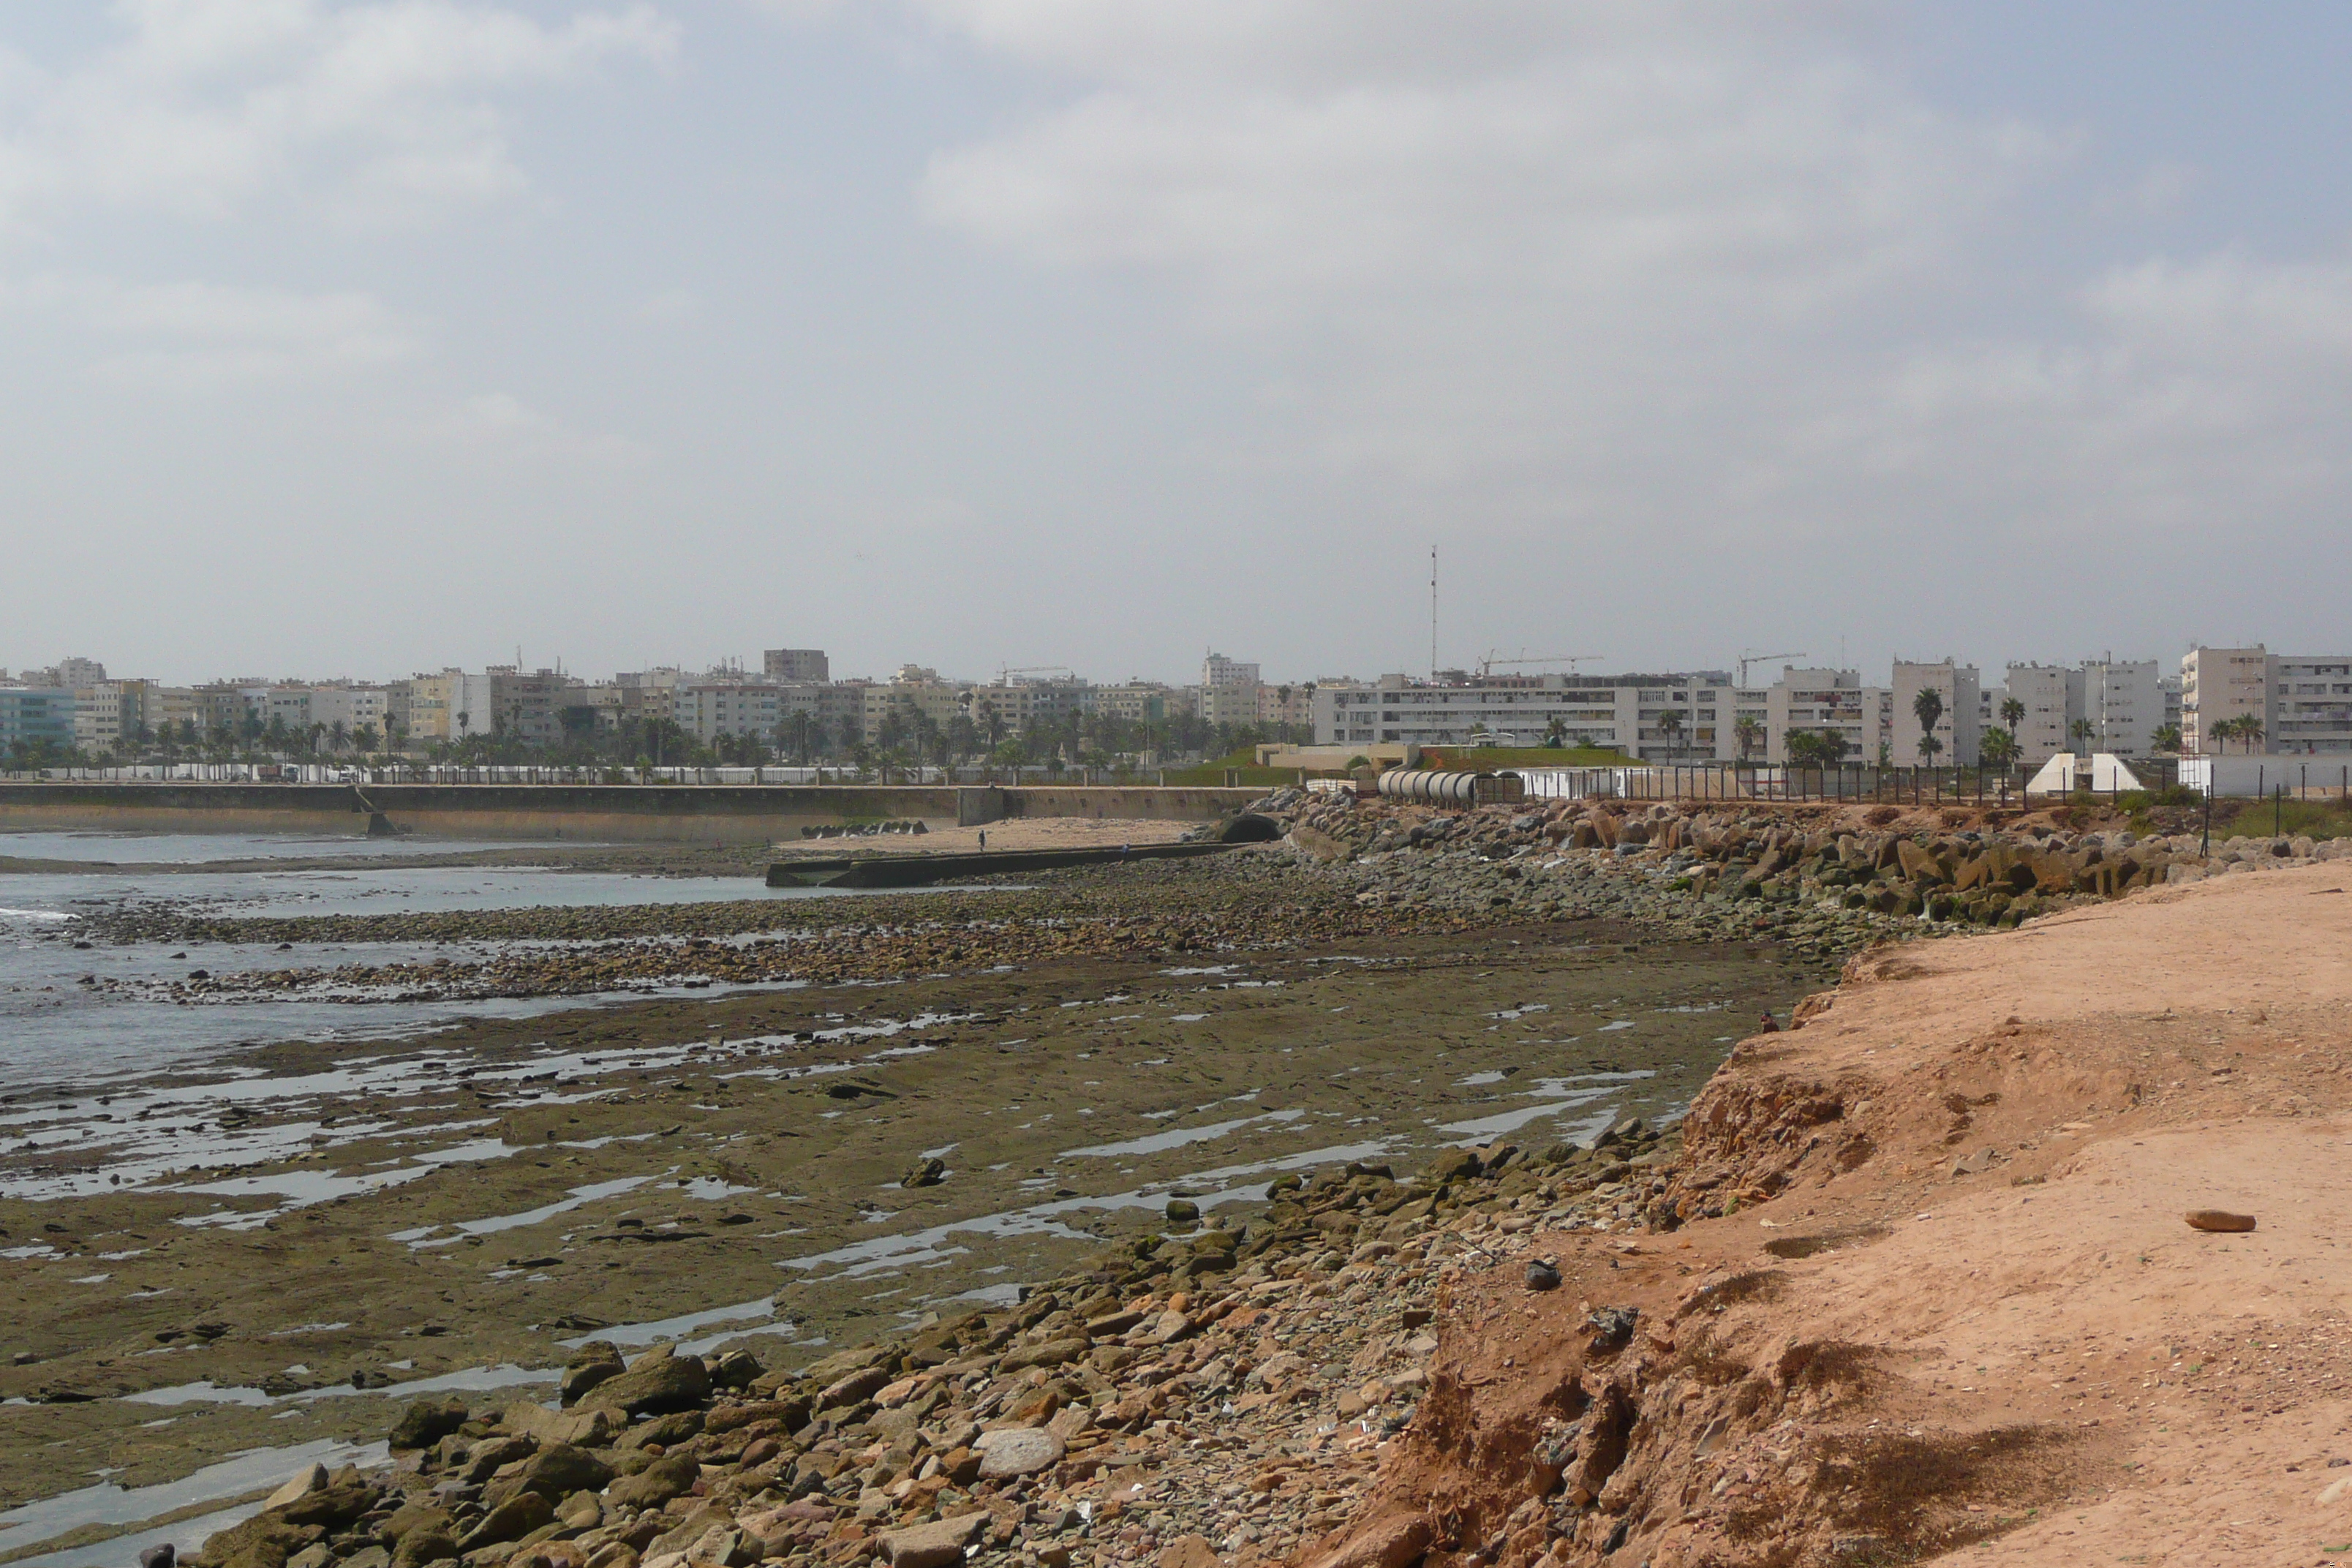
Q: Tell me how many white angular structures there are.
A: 2